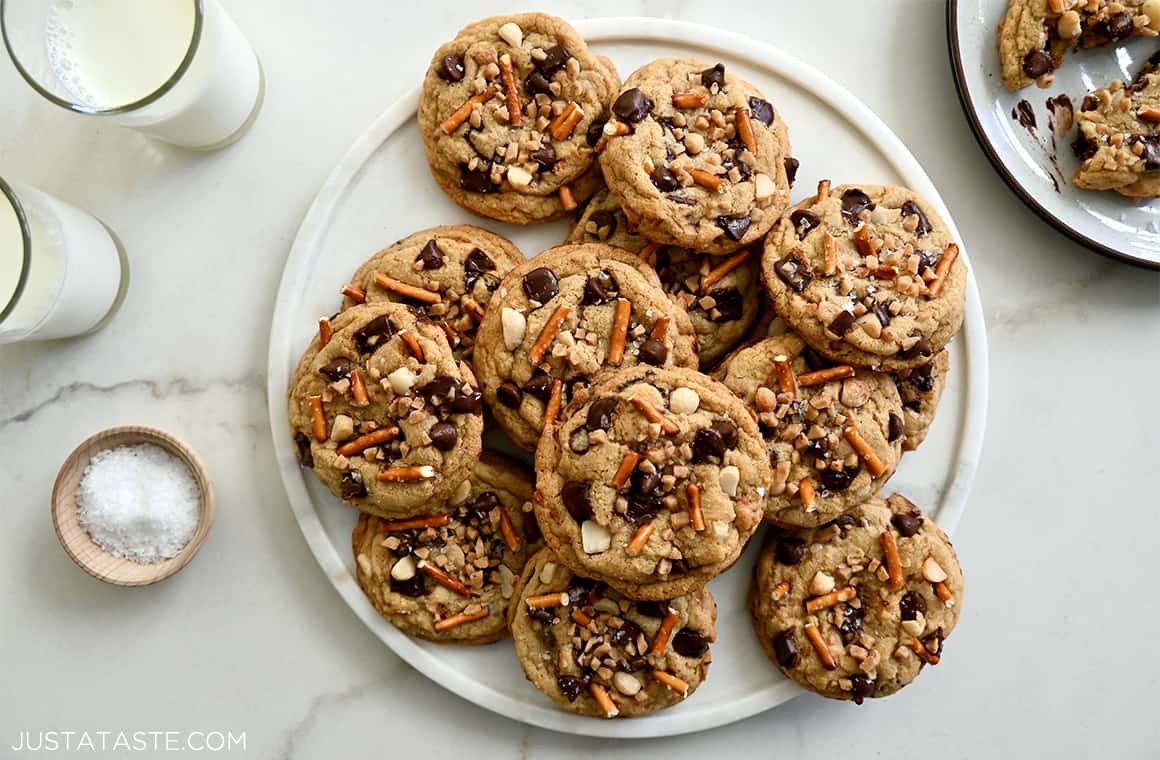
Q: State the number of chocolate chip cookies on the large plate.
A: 13